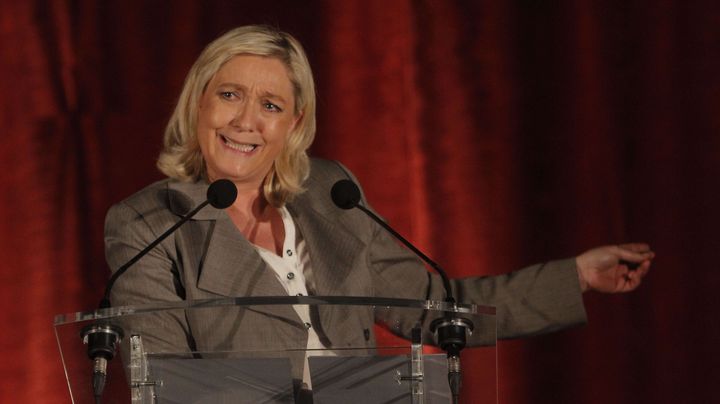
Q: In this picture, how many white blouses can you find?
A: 1